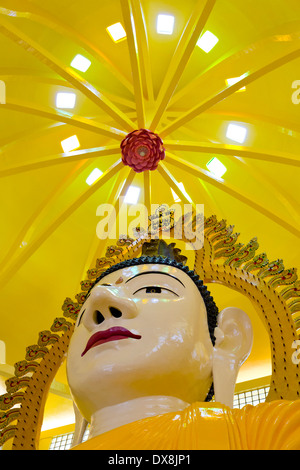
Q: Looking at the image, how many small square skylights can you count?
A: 12